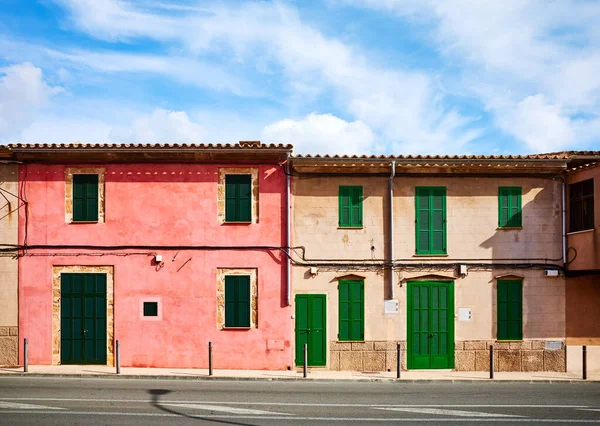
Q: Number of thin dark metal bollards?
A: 7